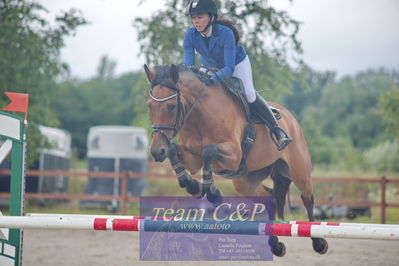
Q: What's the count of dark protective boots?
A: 2